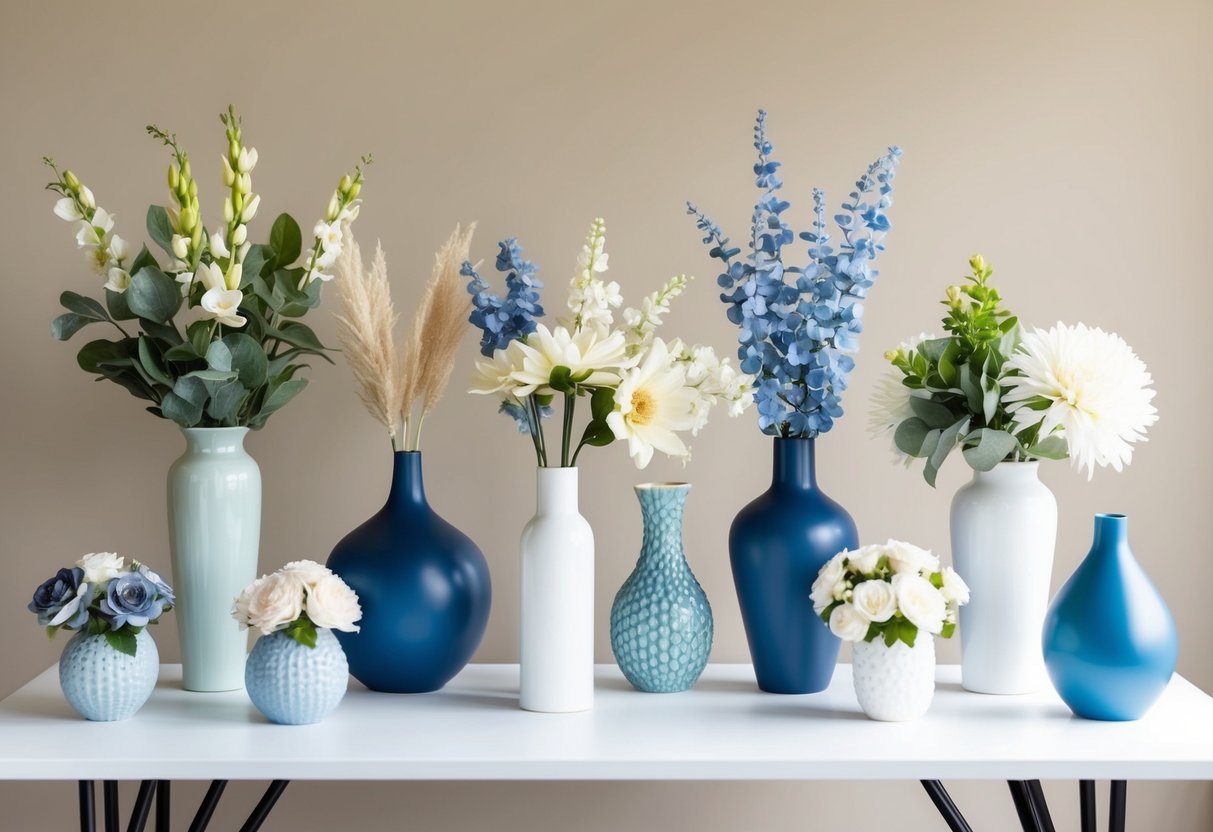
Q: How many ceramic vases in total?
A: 10